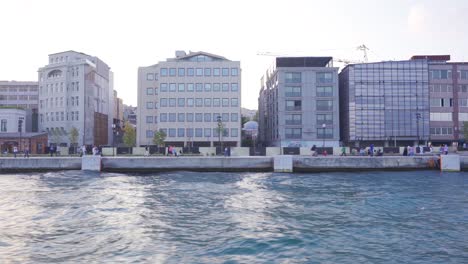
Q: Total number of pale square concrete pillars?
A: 3